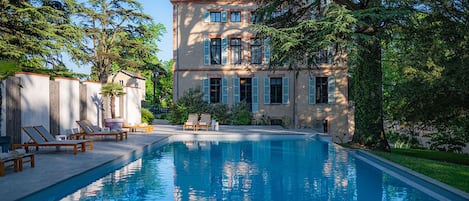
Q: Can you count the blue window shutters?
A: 13